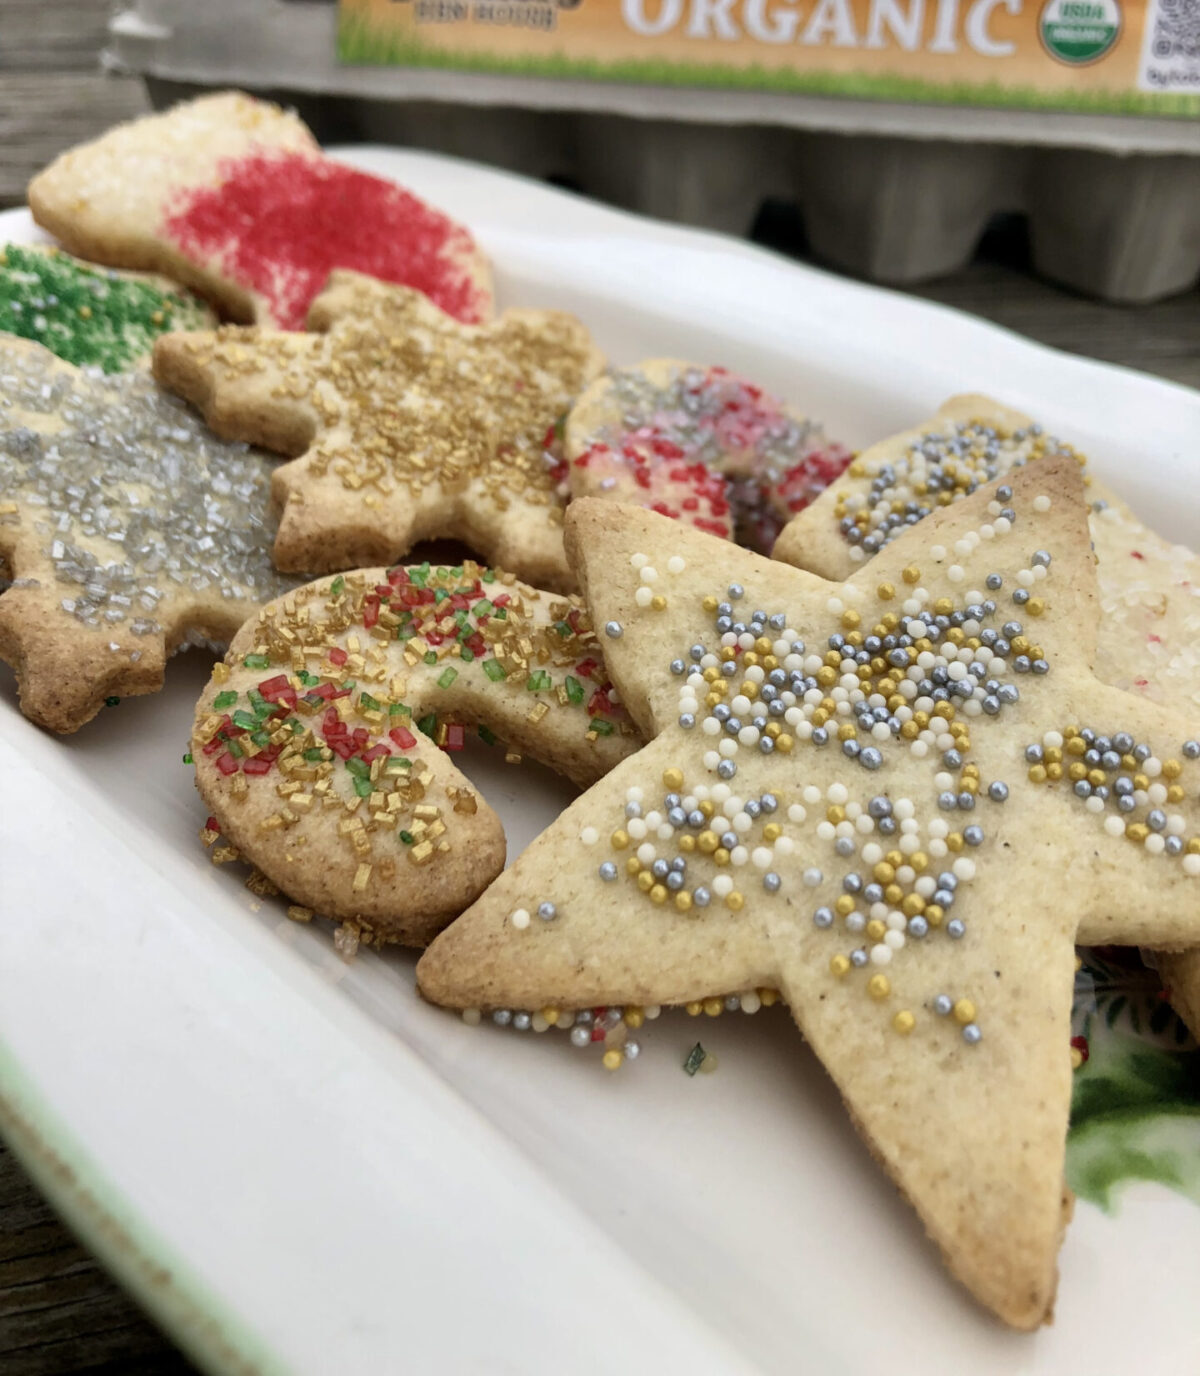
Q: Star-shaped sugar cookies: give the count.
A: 1